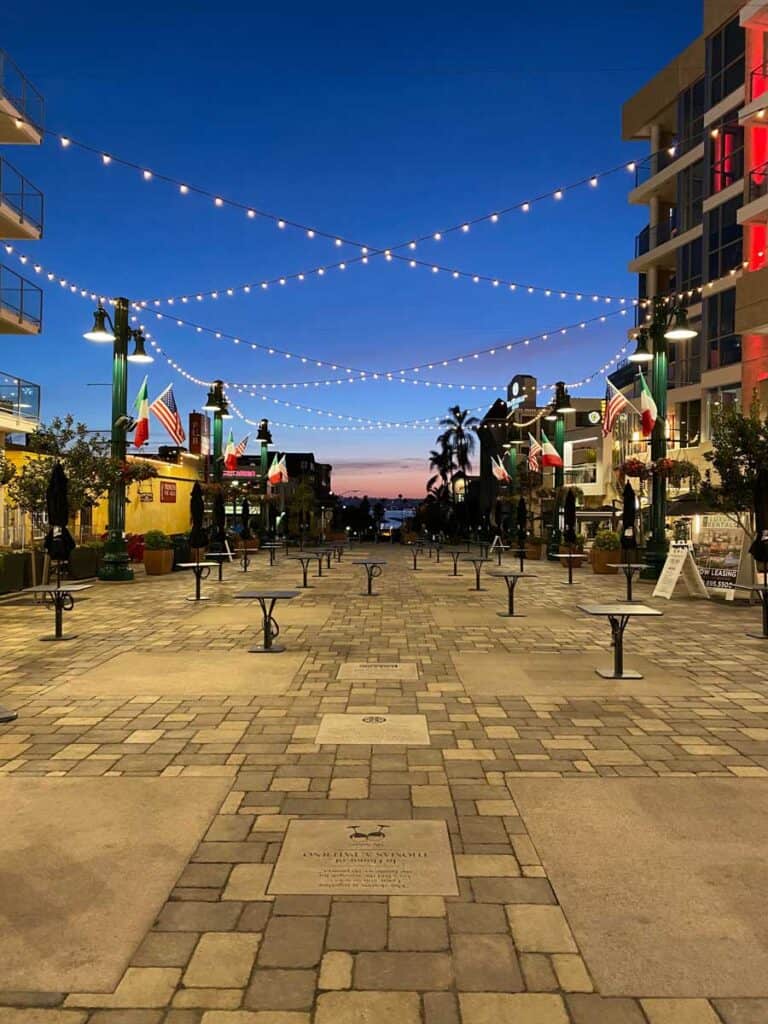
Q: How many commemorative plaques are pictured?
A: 3